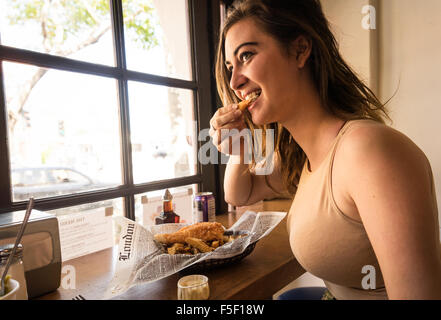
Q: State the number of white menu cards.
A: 2